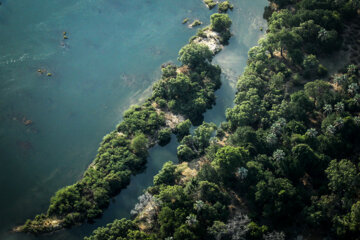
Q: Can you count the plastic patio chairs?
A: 0